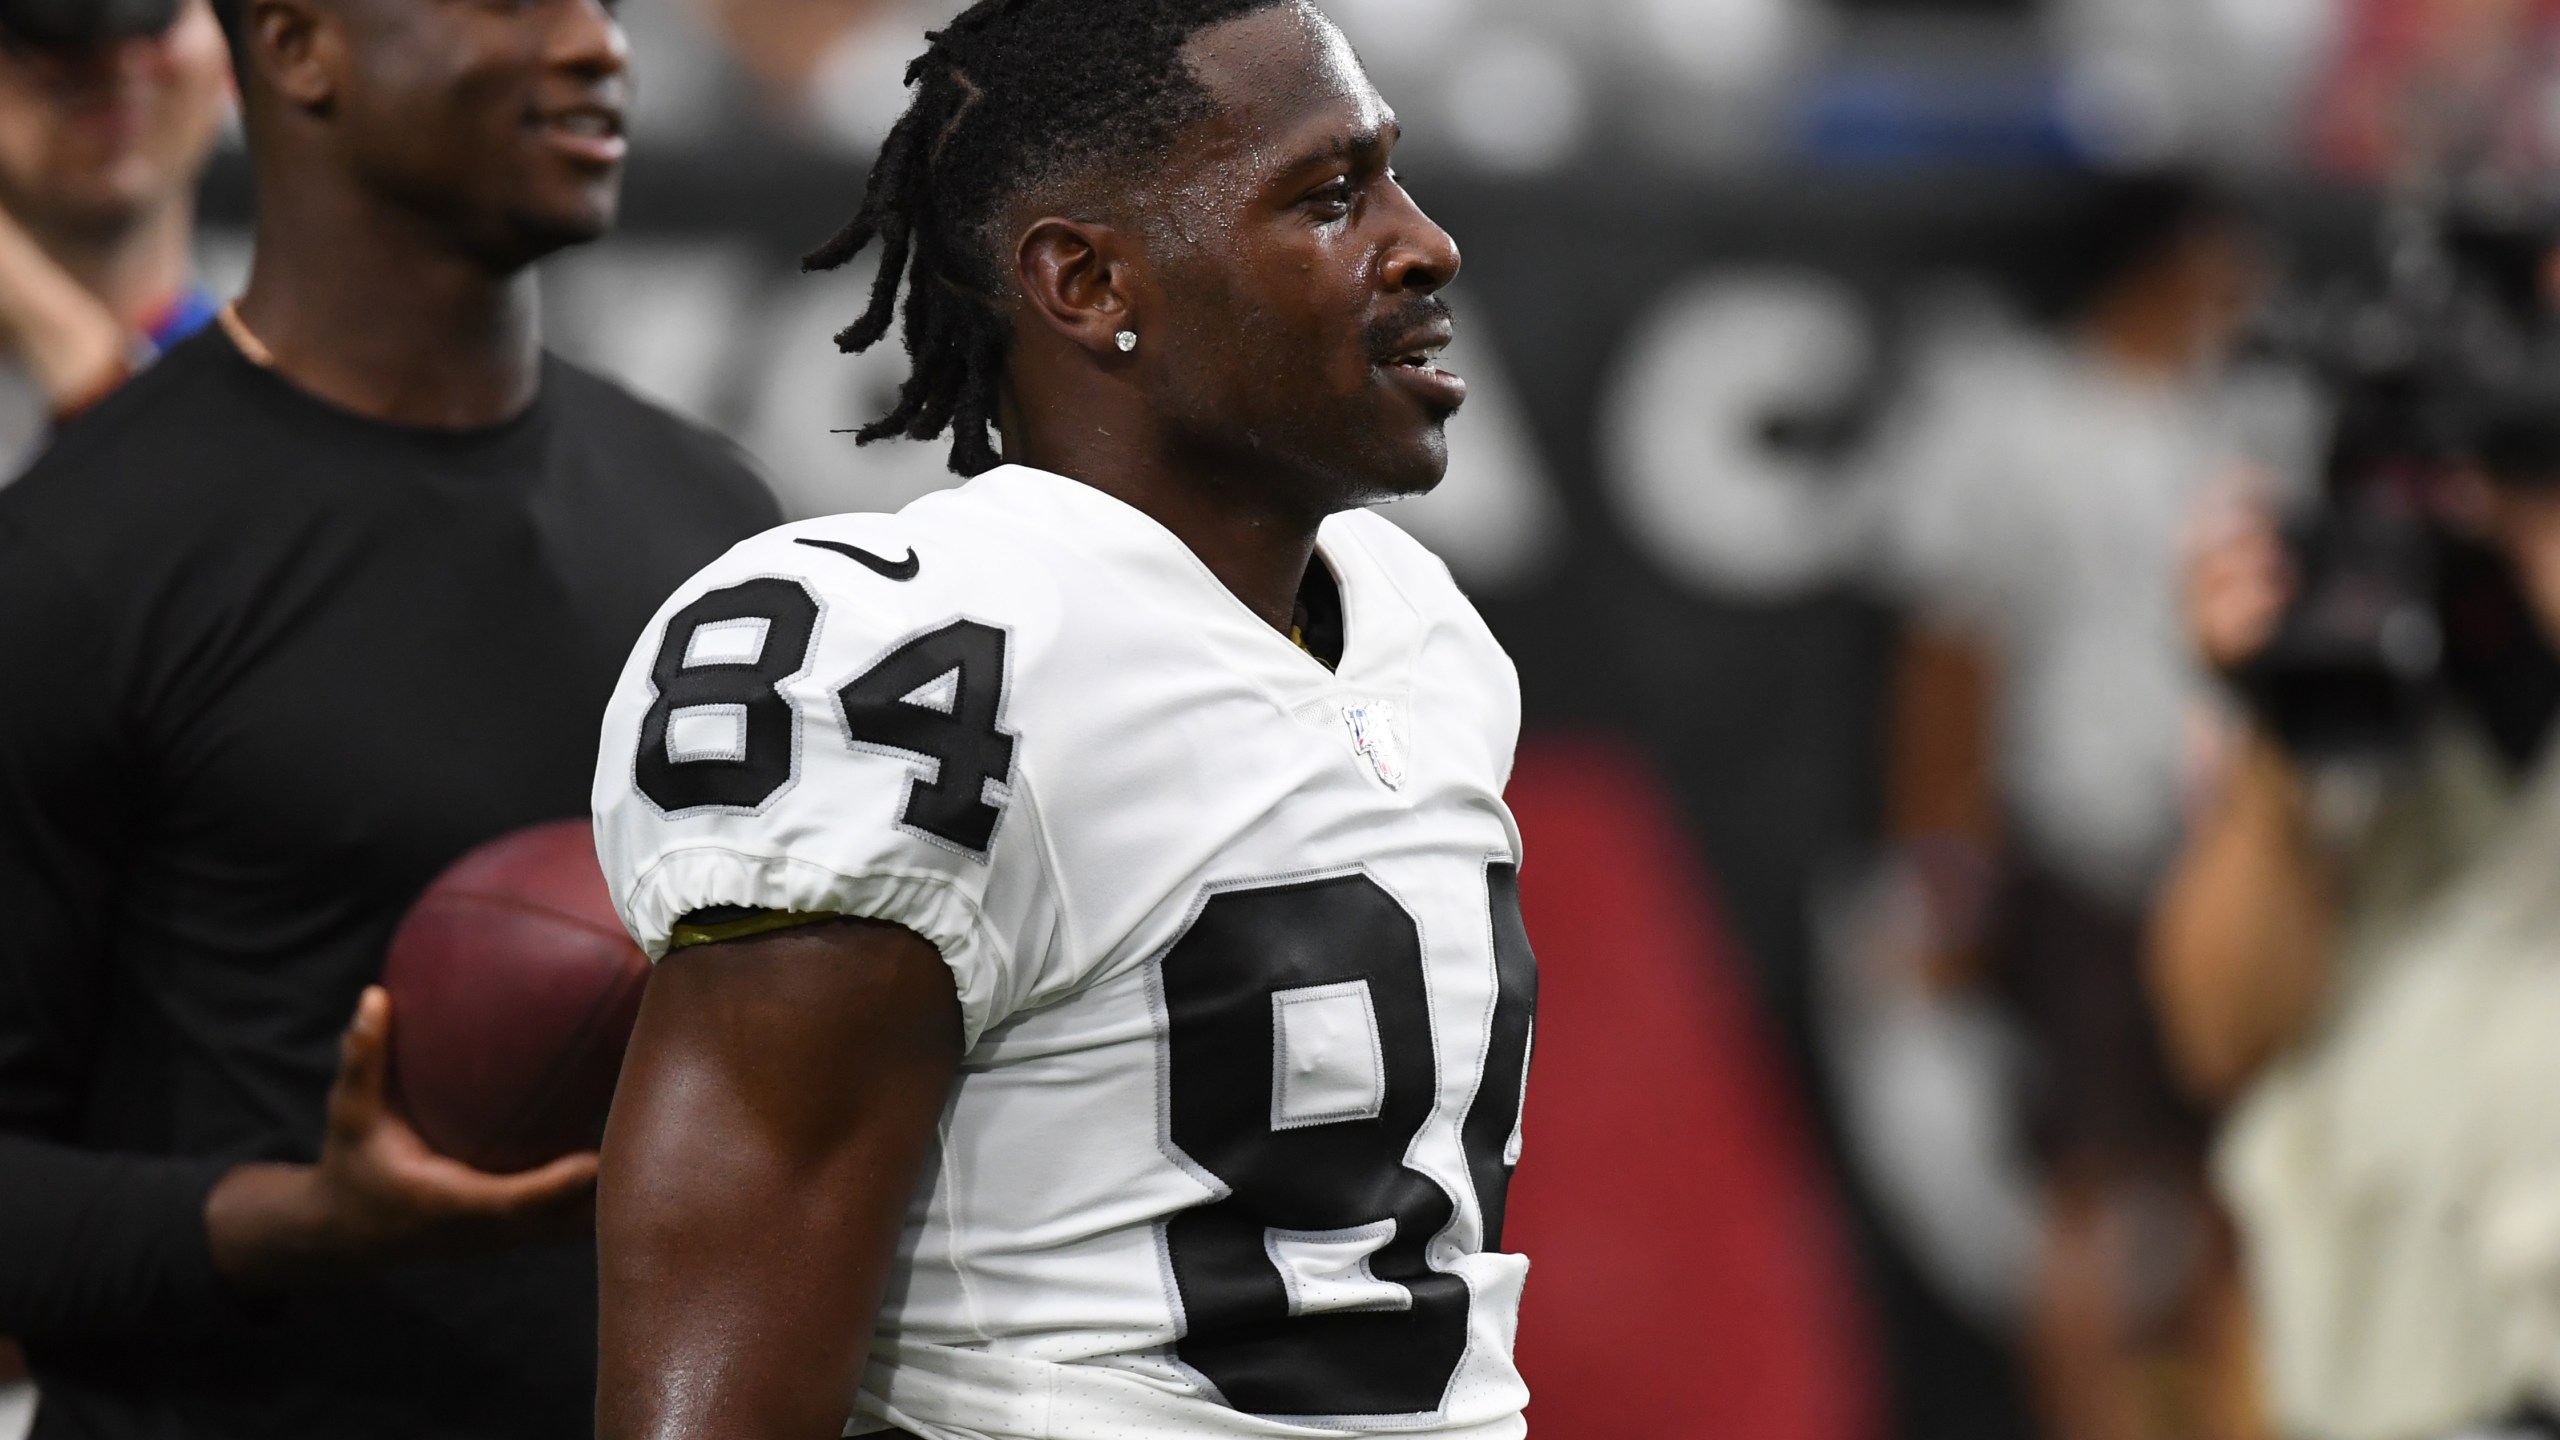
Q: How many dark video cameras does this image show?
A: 1